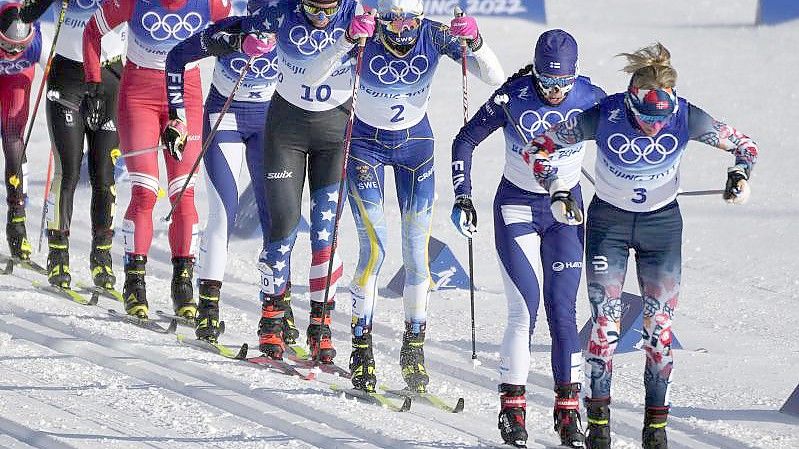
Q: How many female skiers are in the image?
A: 8